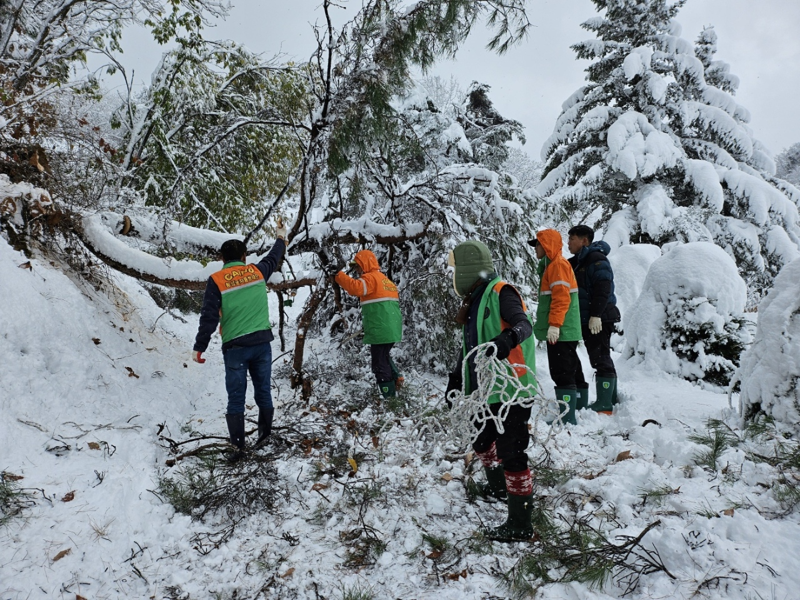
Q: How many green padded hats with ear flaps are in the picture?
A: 1